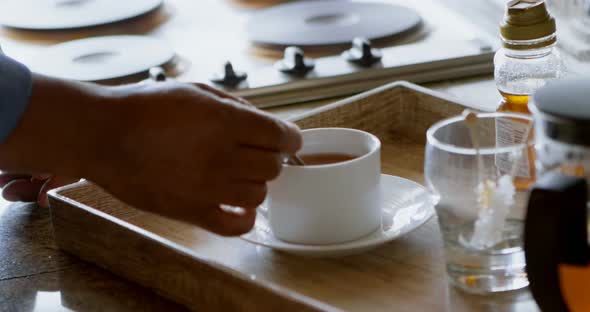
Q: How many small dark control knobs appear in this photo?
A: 4